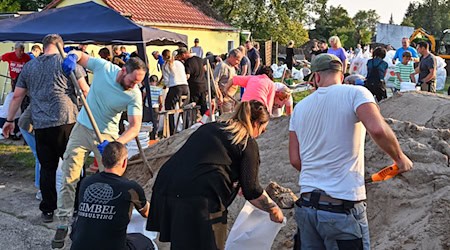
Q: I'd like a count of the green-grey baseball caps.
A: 1